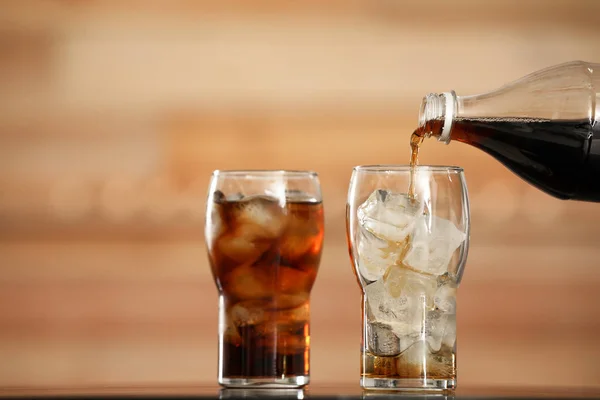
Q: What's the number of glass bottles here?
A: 0